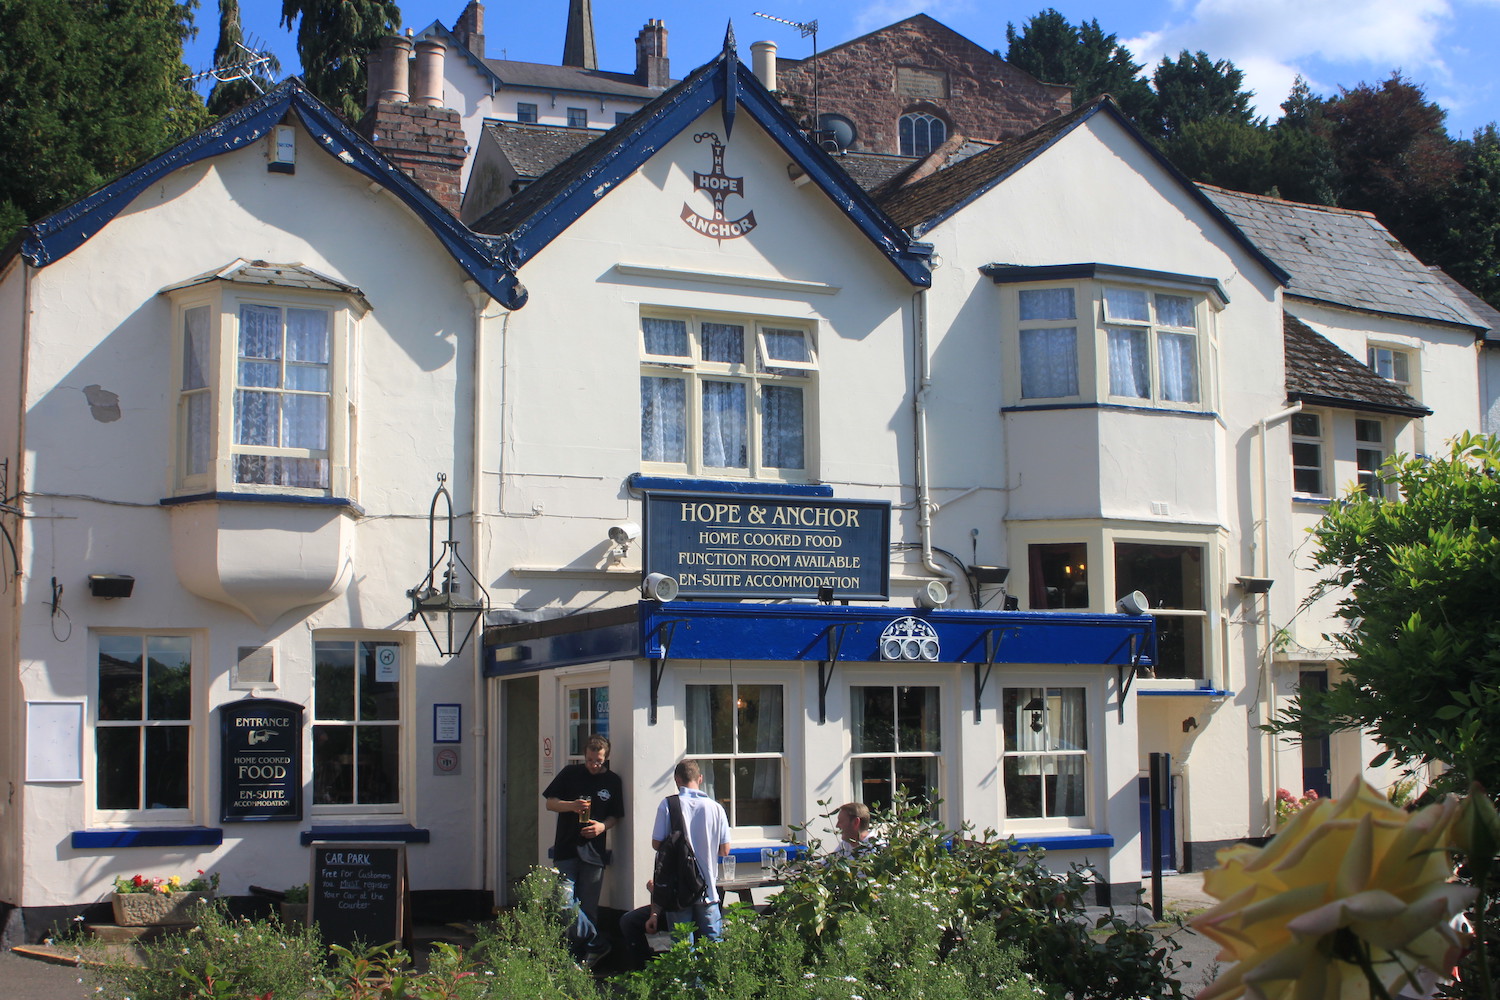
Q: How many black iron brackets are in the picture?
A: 4